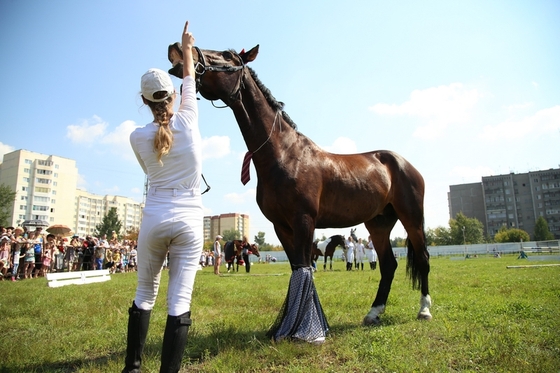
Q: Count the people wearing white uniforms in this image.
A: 4